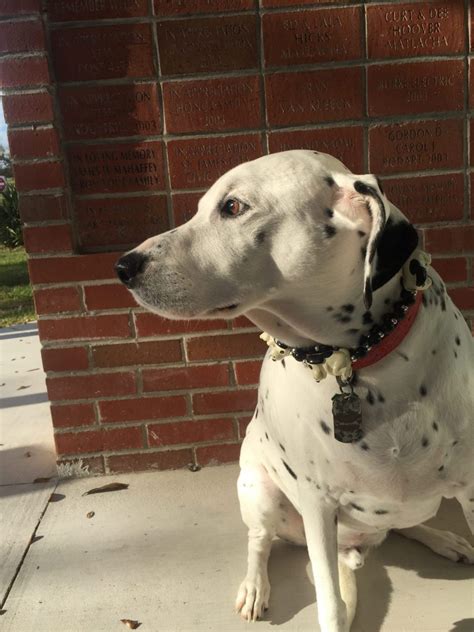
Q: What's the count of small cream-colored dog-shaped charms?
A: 3